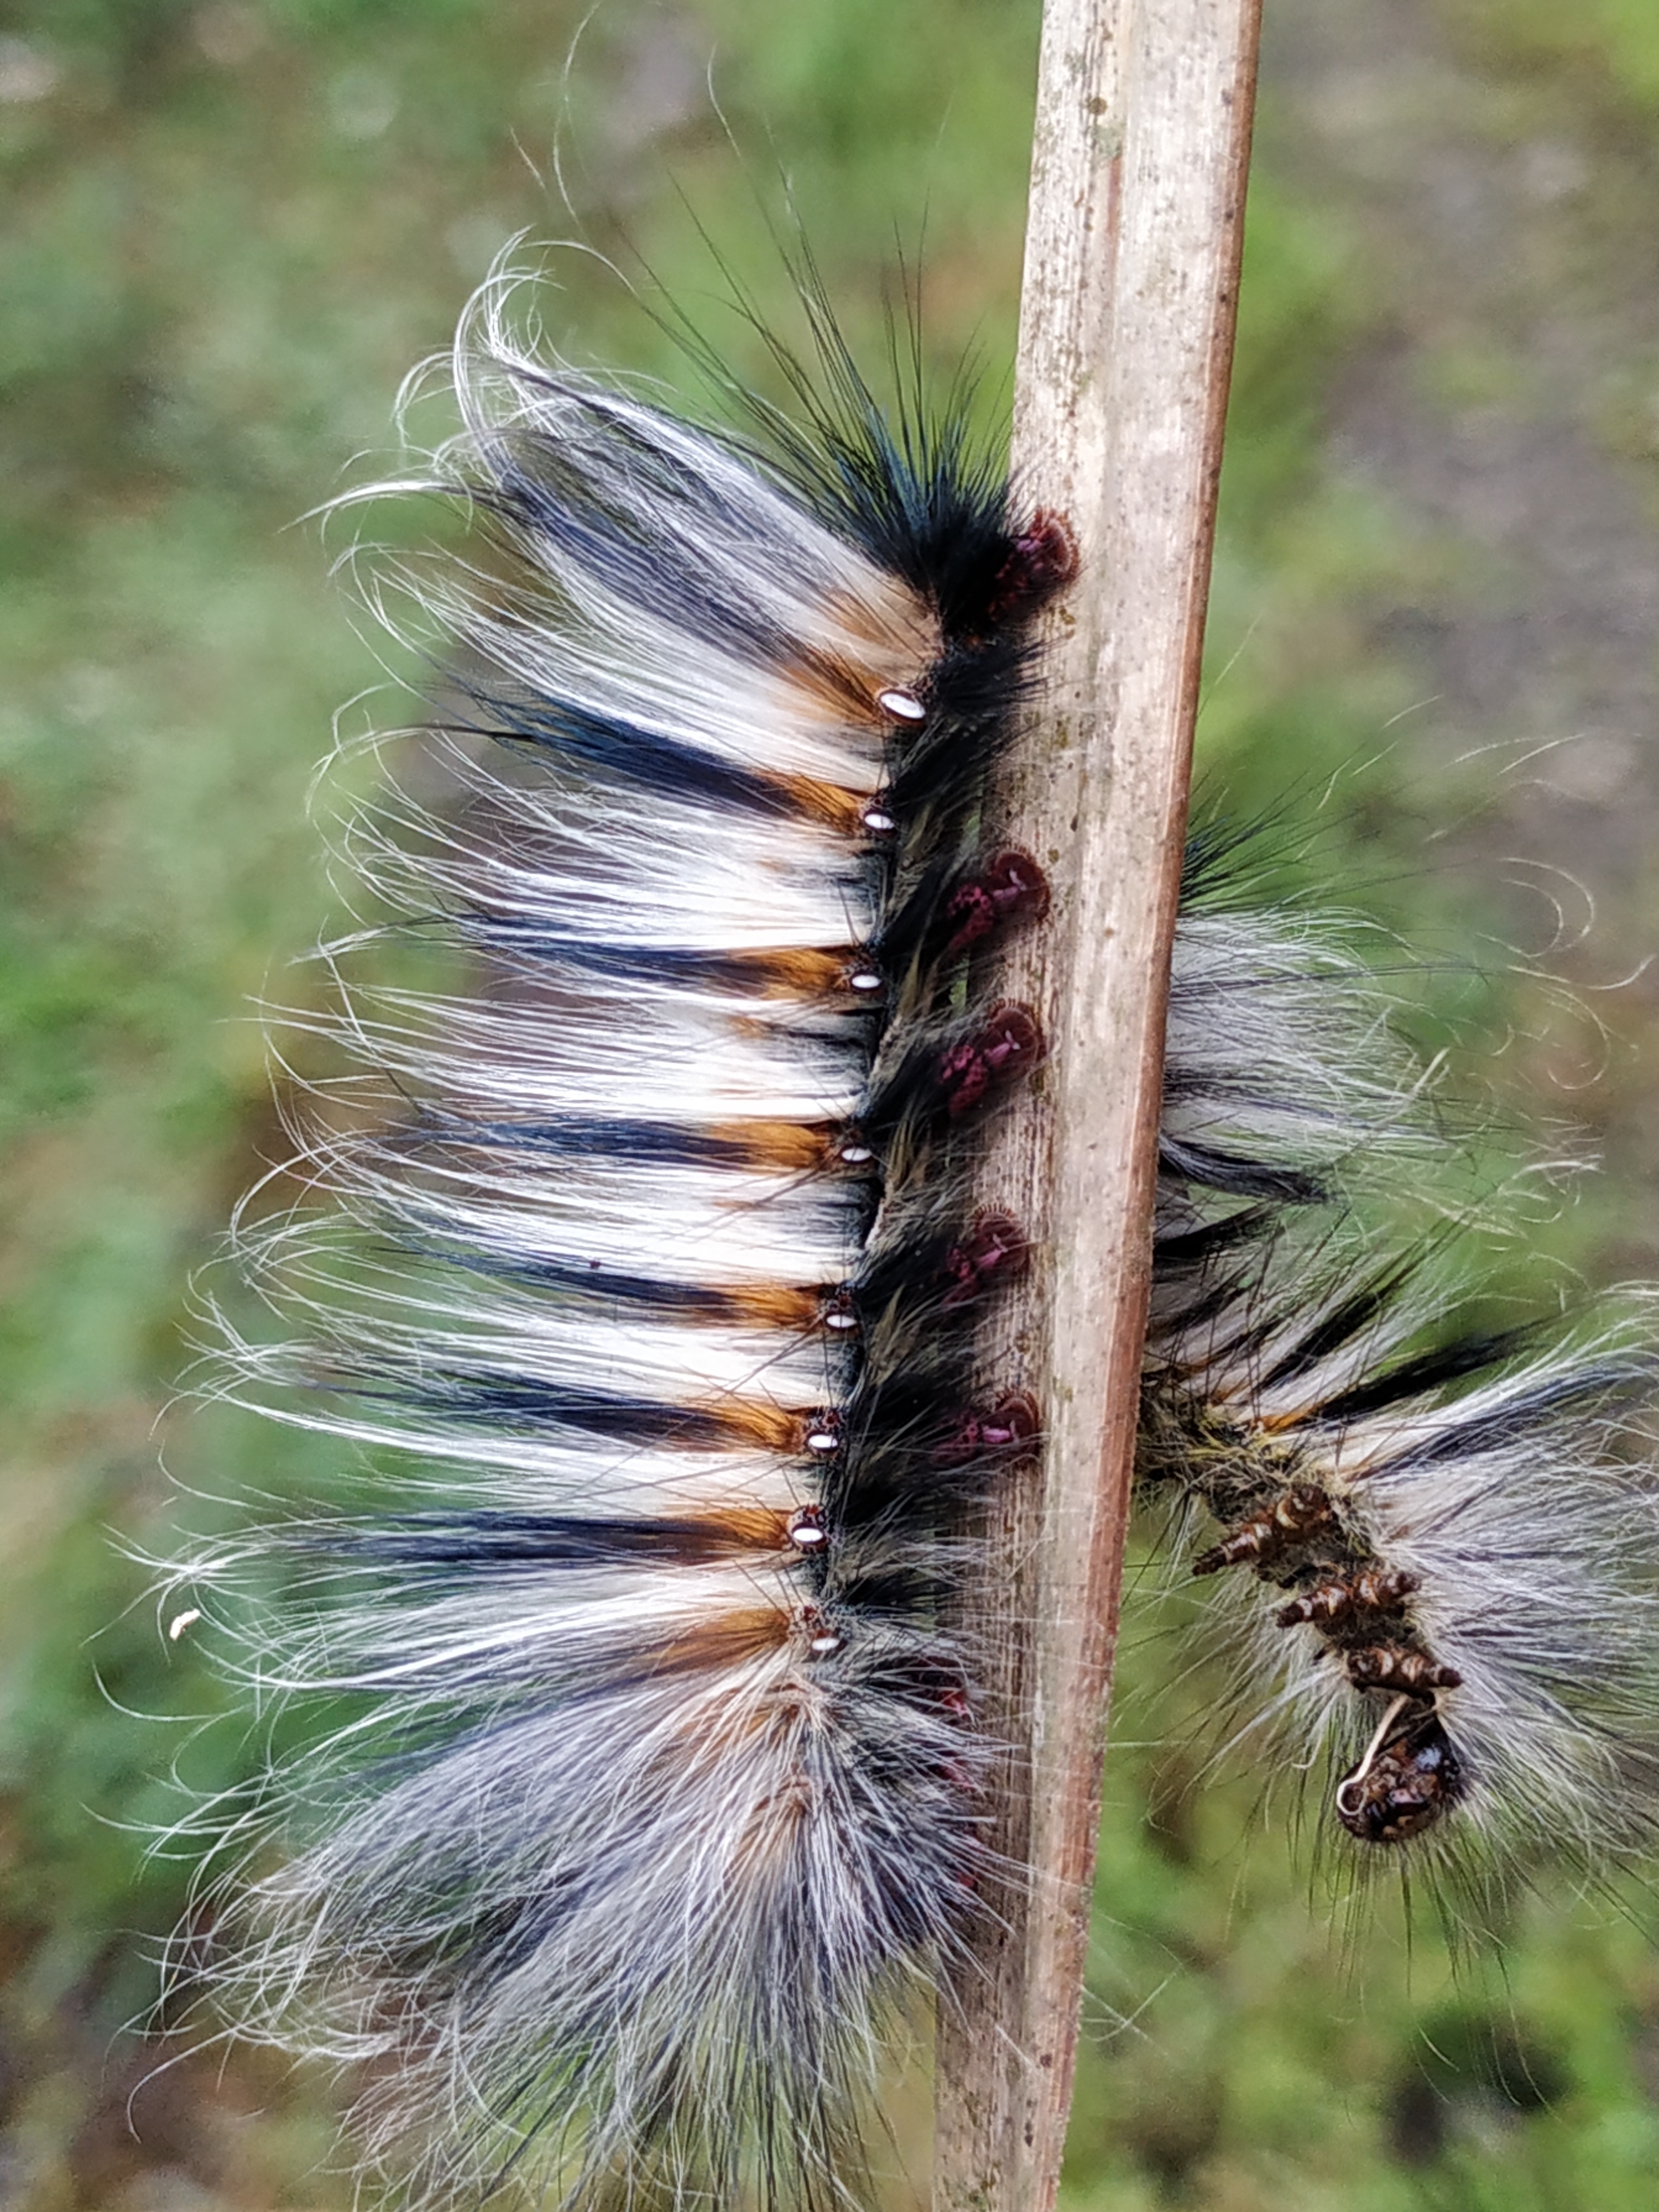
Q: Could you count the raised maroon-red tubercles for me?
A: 5